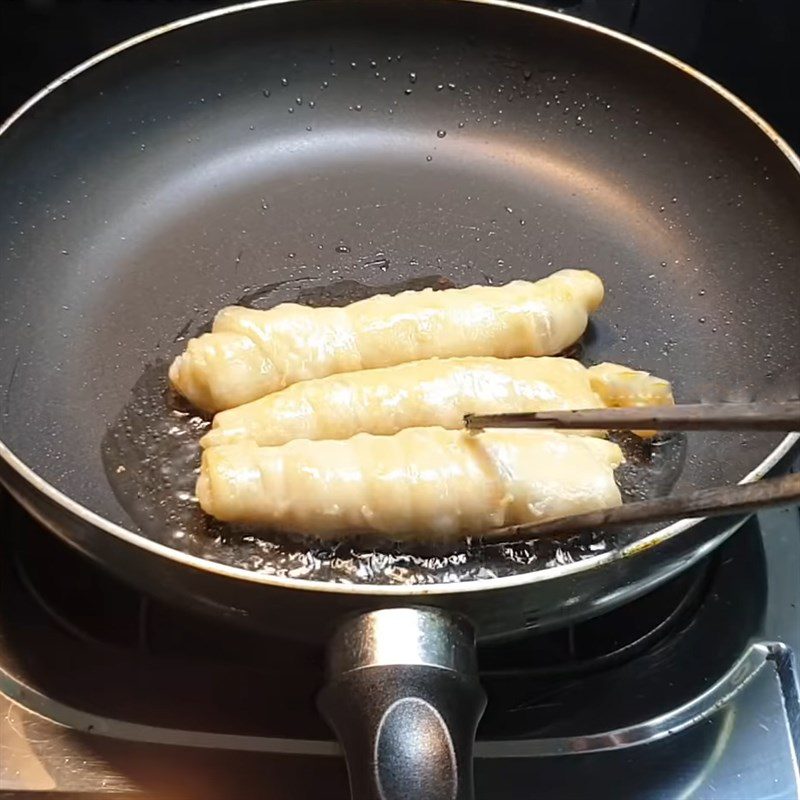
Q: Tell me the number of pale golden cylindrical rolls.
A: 3